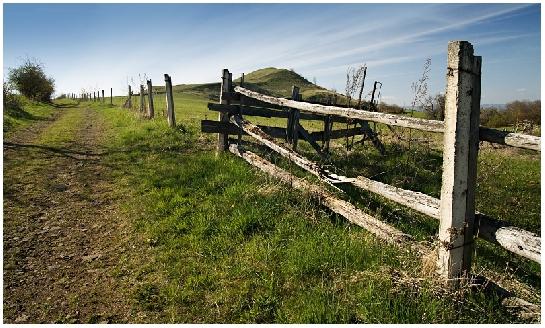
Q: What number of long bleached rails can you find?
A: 3